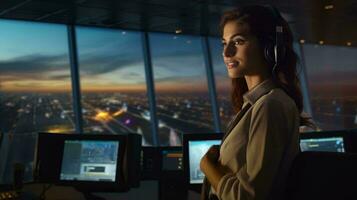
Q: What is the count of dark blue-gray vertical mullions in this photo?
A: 4